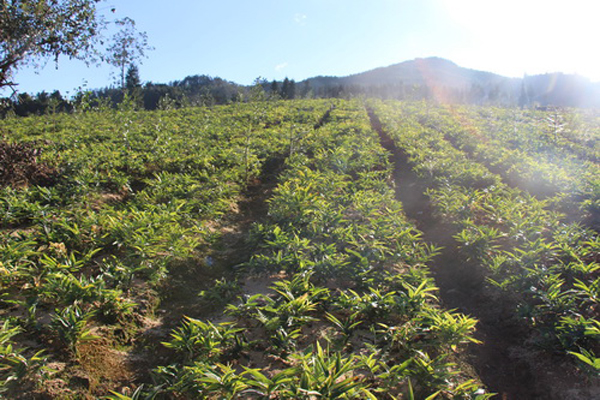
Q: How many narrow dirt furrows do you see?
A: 3